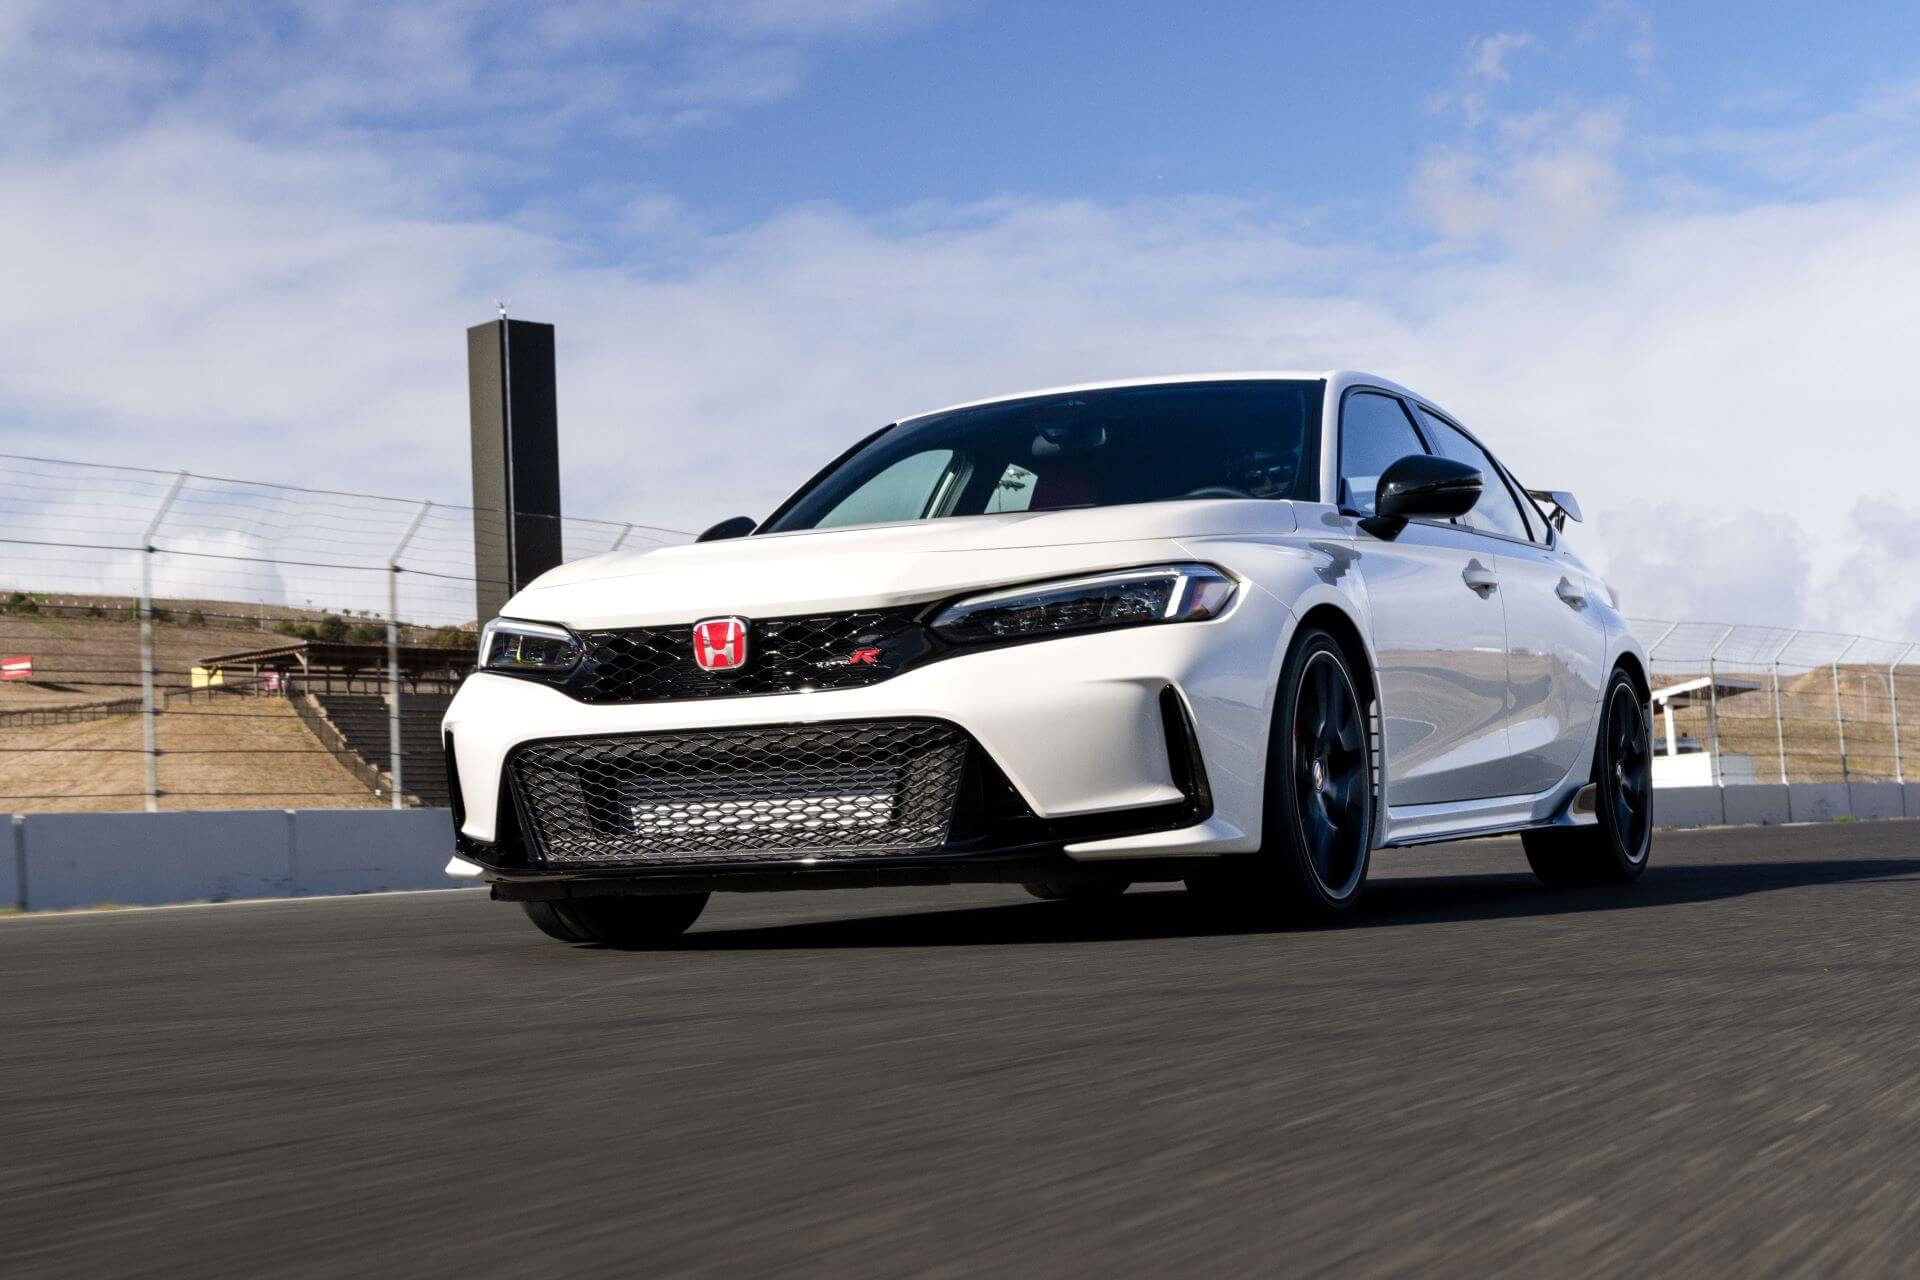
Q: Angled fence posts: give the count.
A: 8